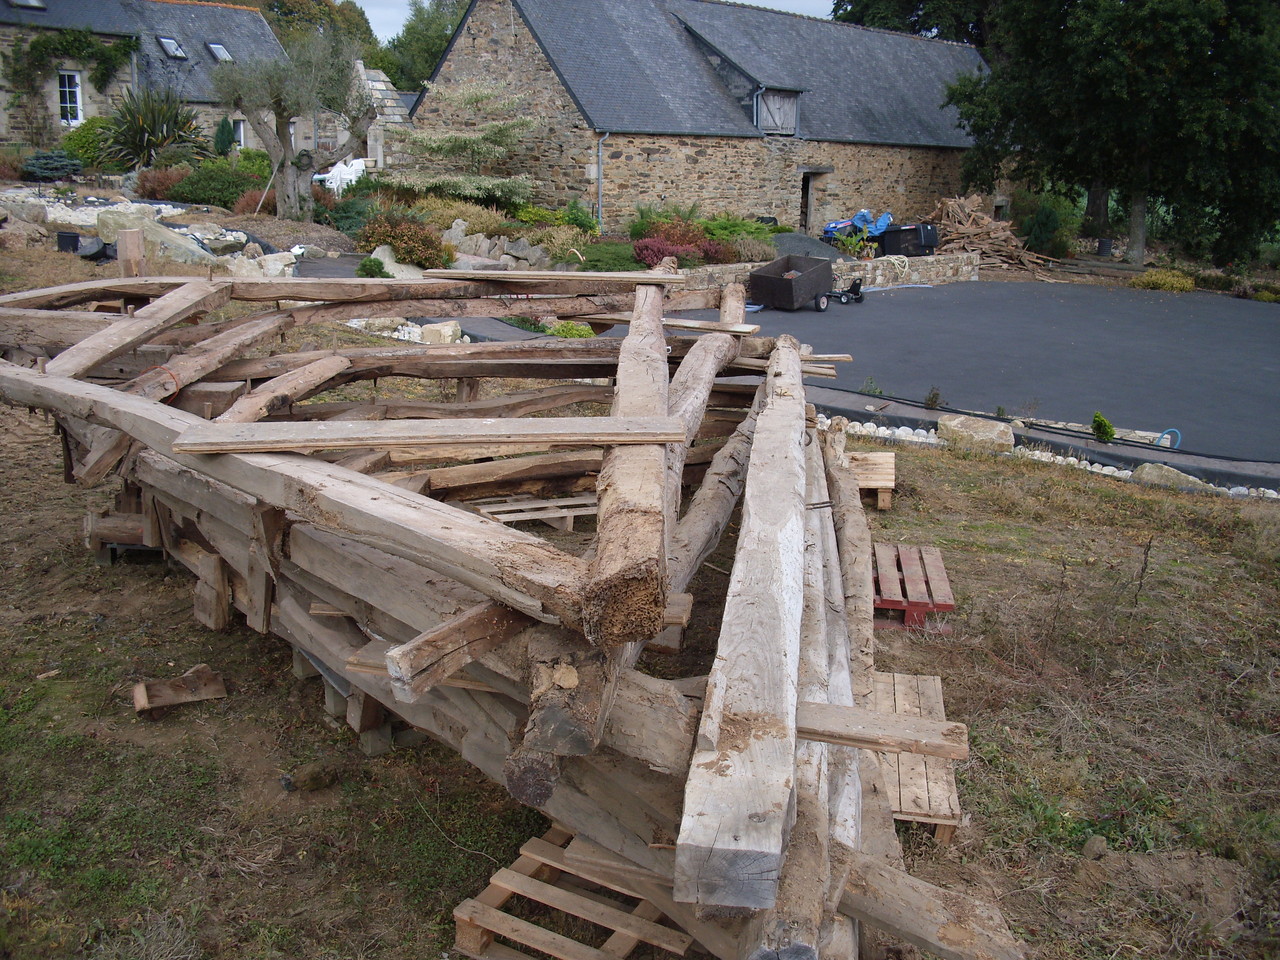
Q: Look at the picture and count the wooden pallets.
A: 5